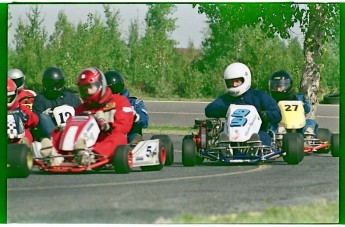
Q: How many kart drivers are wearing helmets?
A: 7